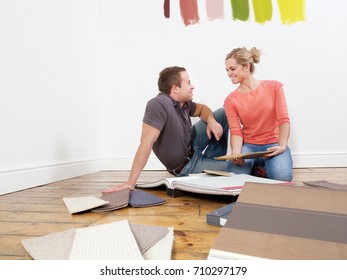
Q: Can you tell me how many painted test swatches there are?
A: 6